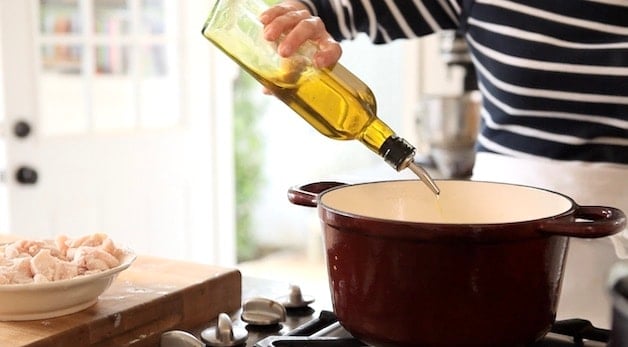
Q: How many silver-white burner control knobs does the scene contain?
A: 4